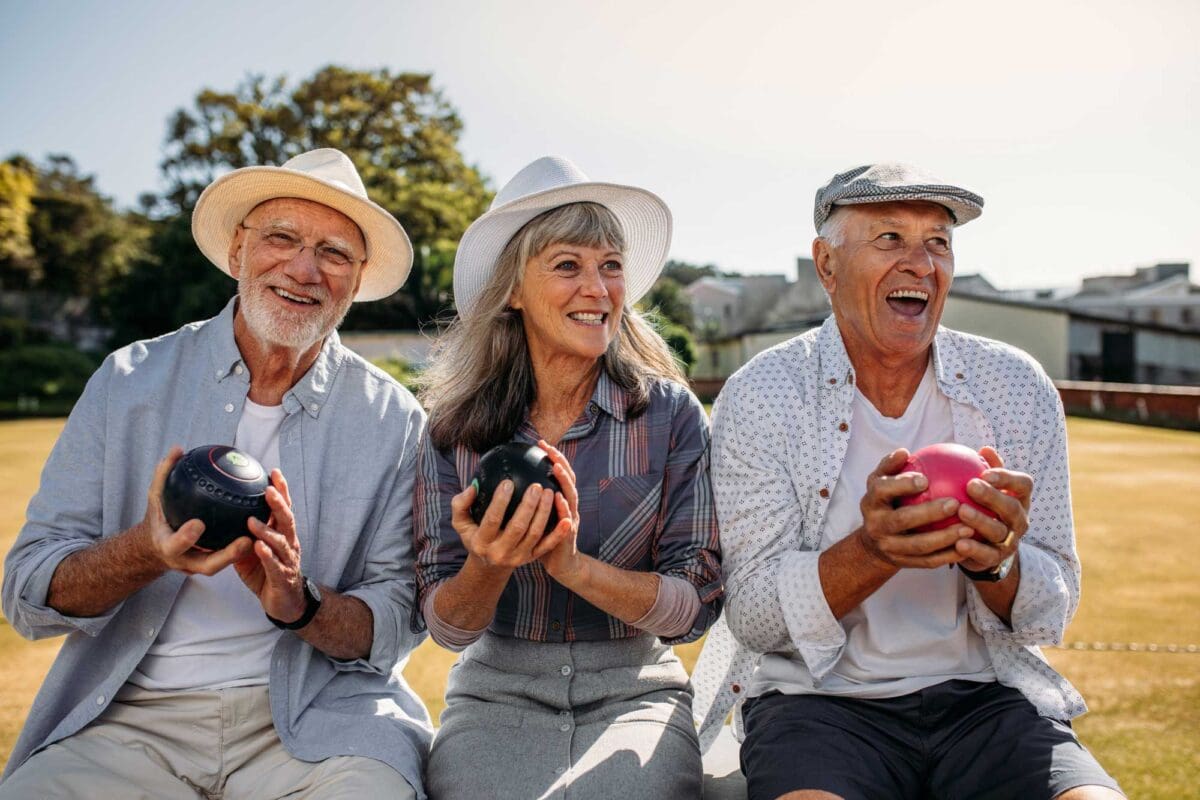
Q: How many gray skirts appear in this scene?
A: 1